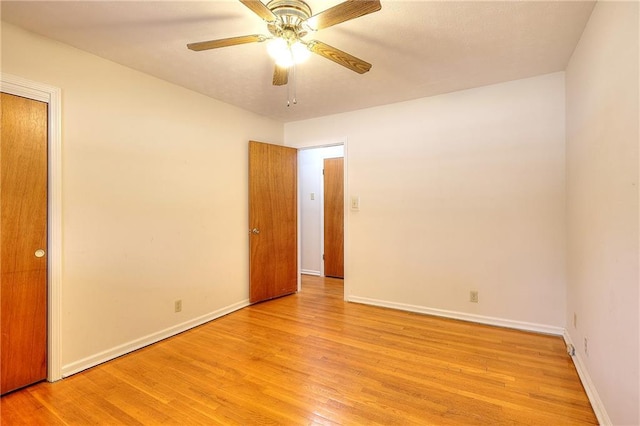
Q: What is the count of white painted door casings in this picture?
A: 3